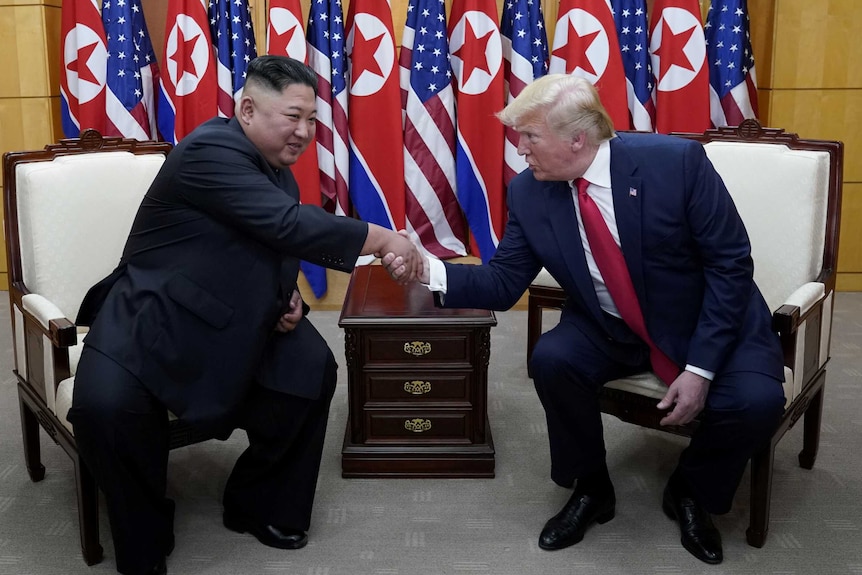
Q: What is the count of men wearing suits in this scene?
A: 2